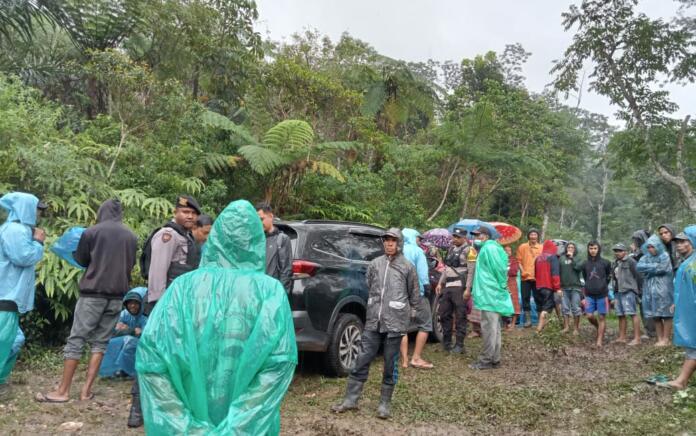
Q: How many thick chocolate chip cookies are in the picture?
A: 0